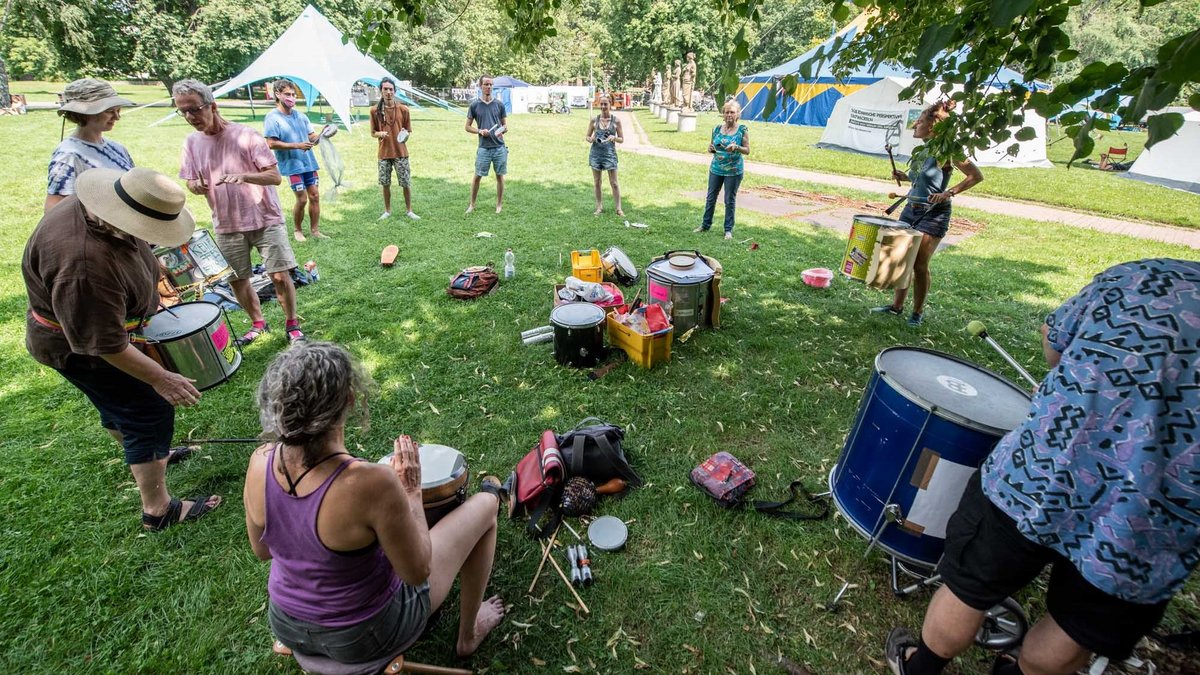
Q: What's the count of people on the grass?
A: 11